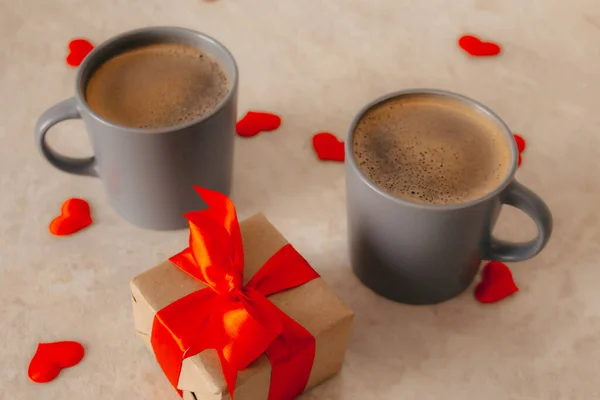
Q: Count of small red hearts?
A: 8